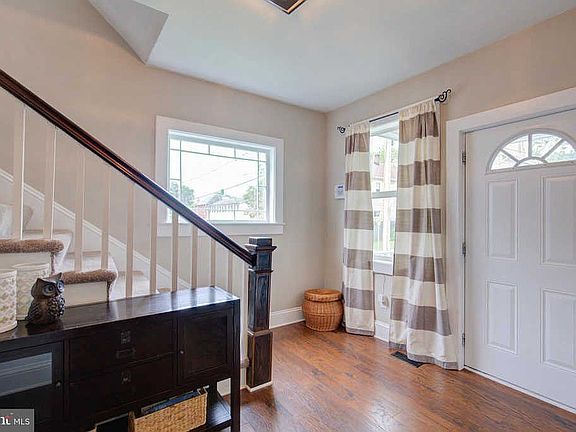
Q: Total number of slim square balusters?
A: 11